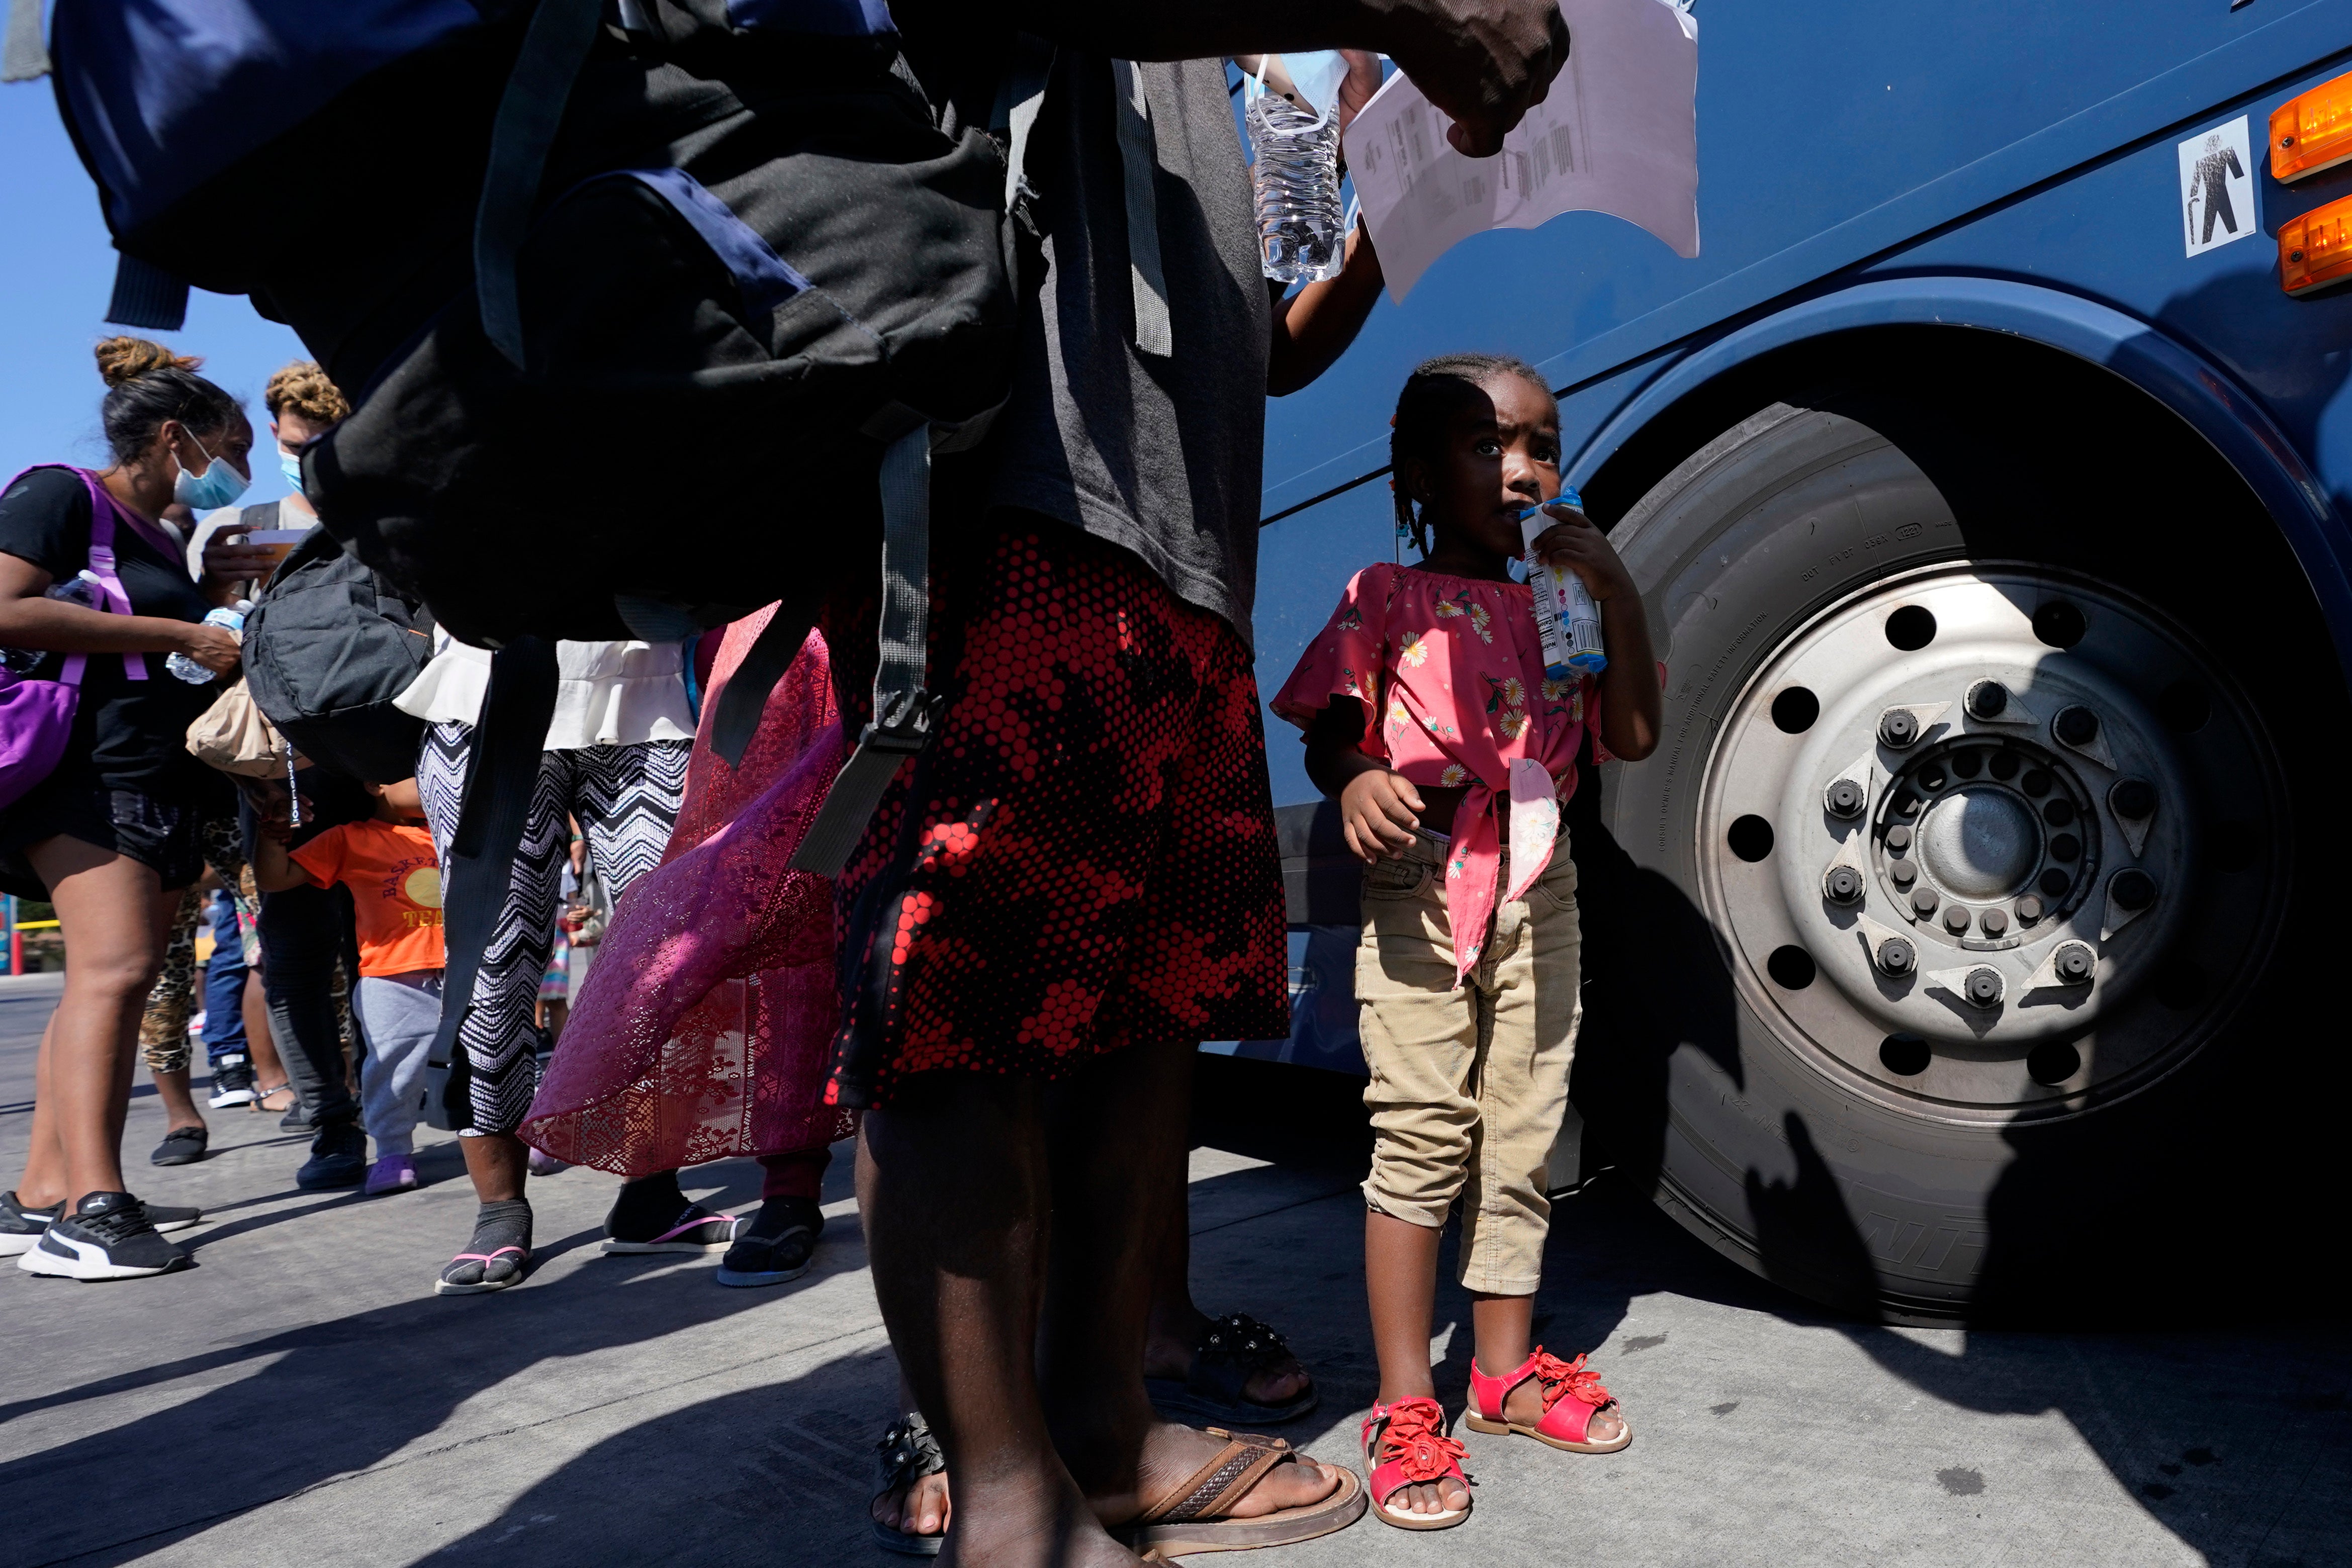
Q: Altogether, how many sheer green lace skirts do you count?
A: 0